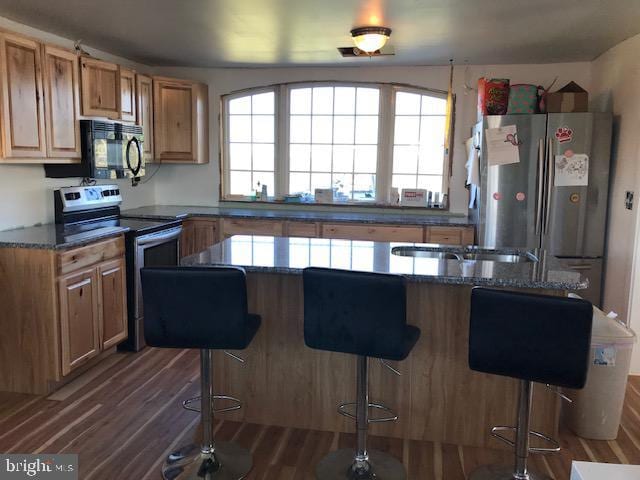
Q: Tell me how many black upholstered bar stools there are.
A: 3